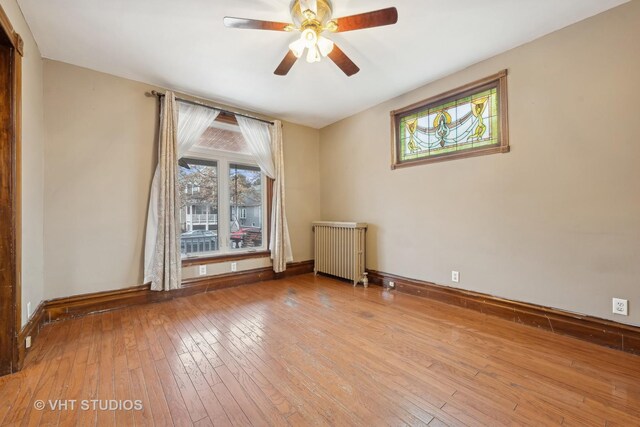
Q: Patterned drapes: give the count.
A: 2